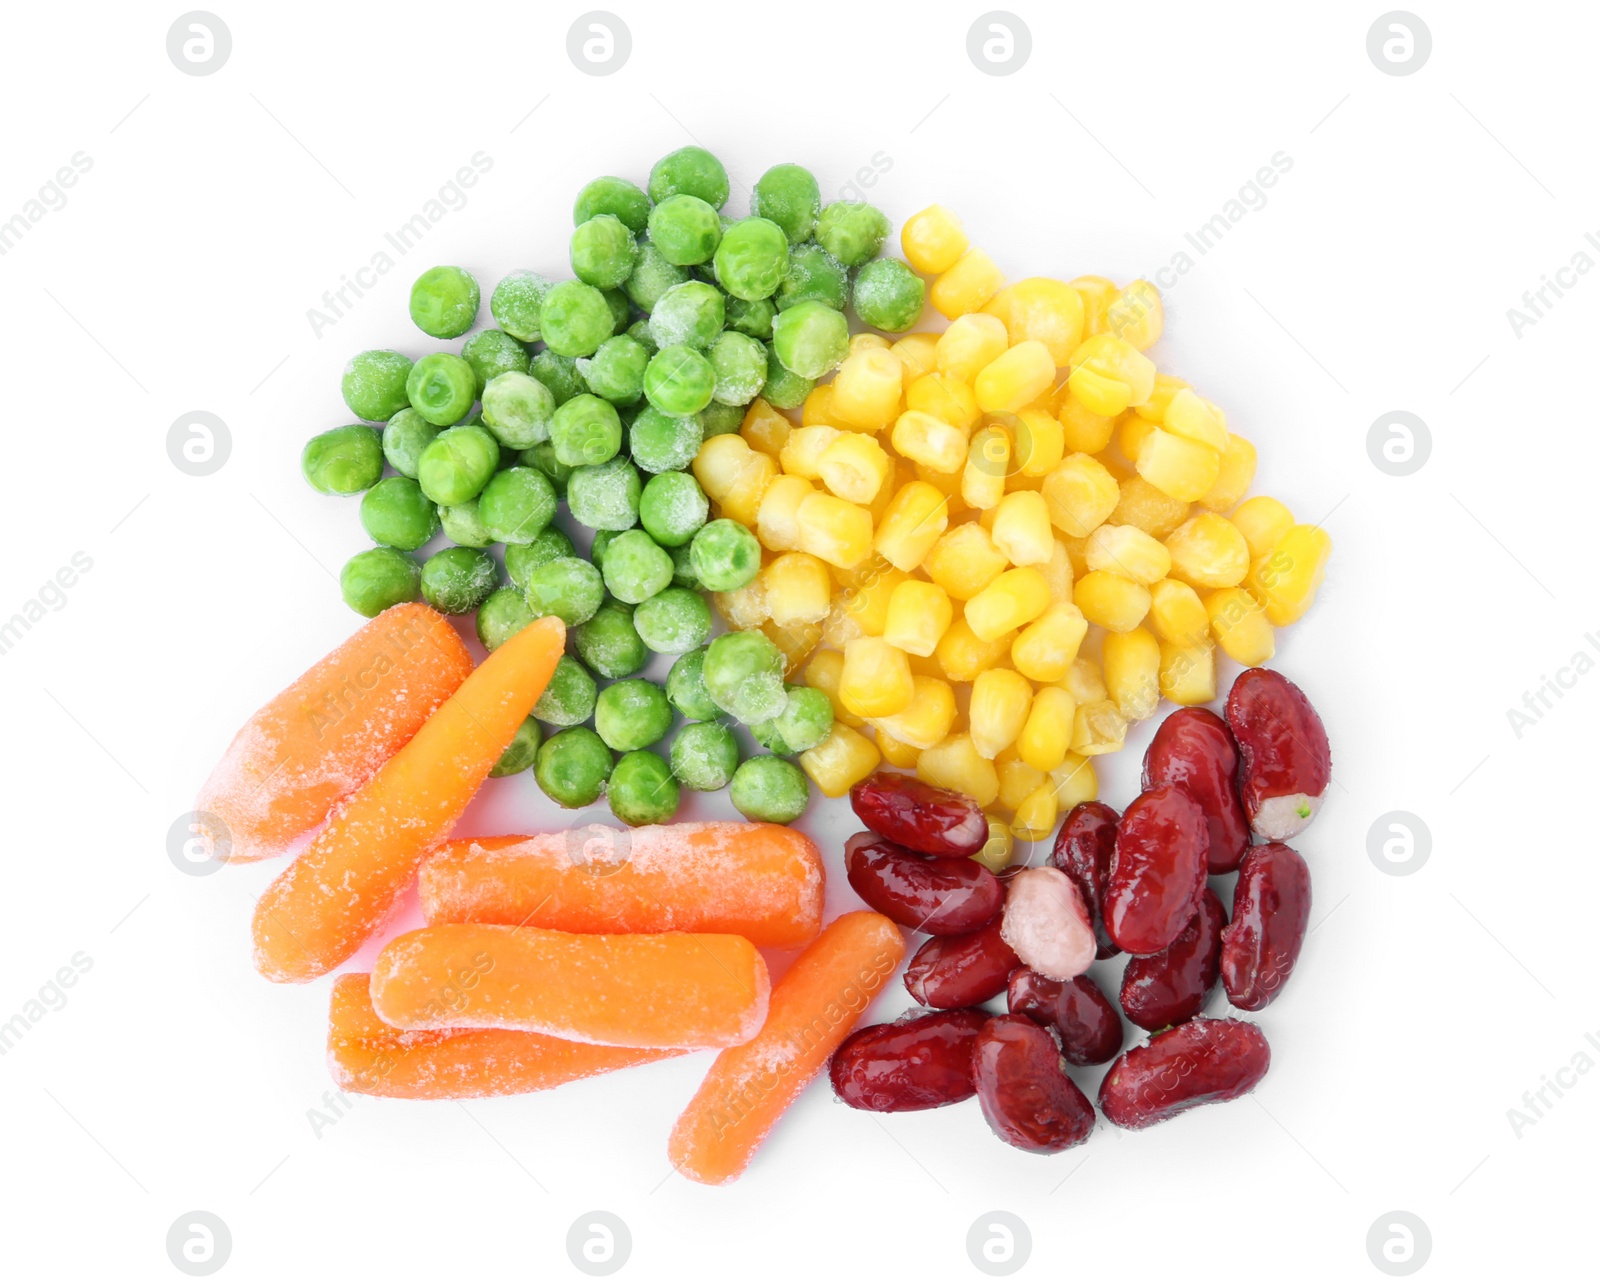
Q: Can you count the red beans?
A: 14